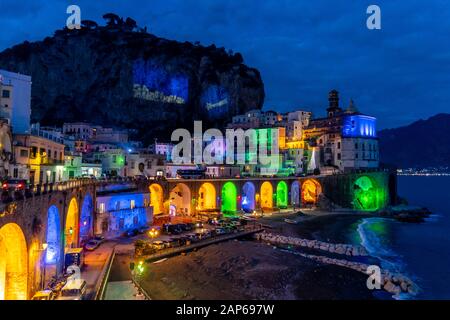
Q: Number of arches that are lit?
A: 14